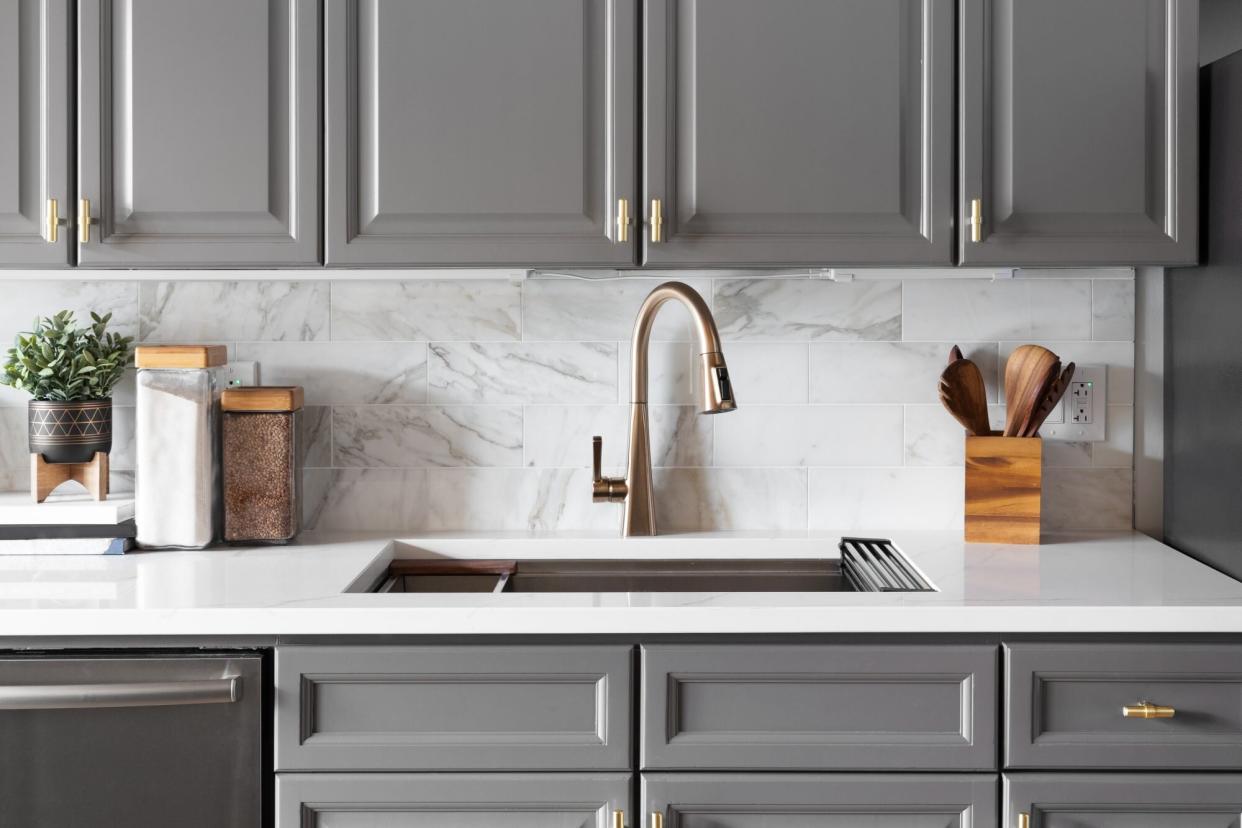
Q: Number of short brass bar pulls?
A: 9